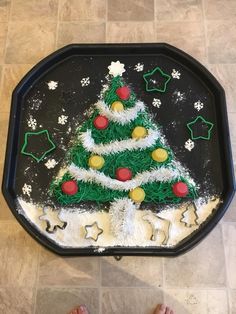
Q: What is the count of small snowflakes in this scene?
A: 11